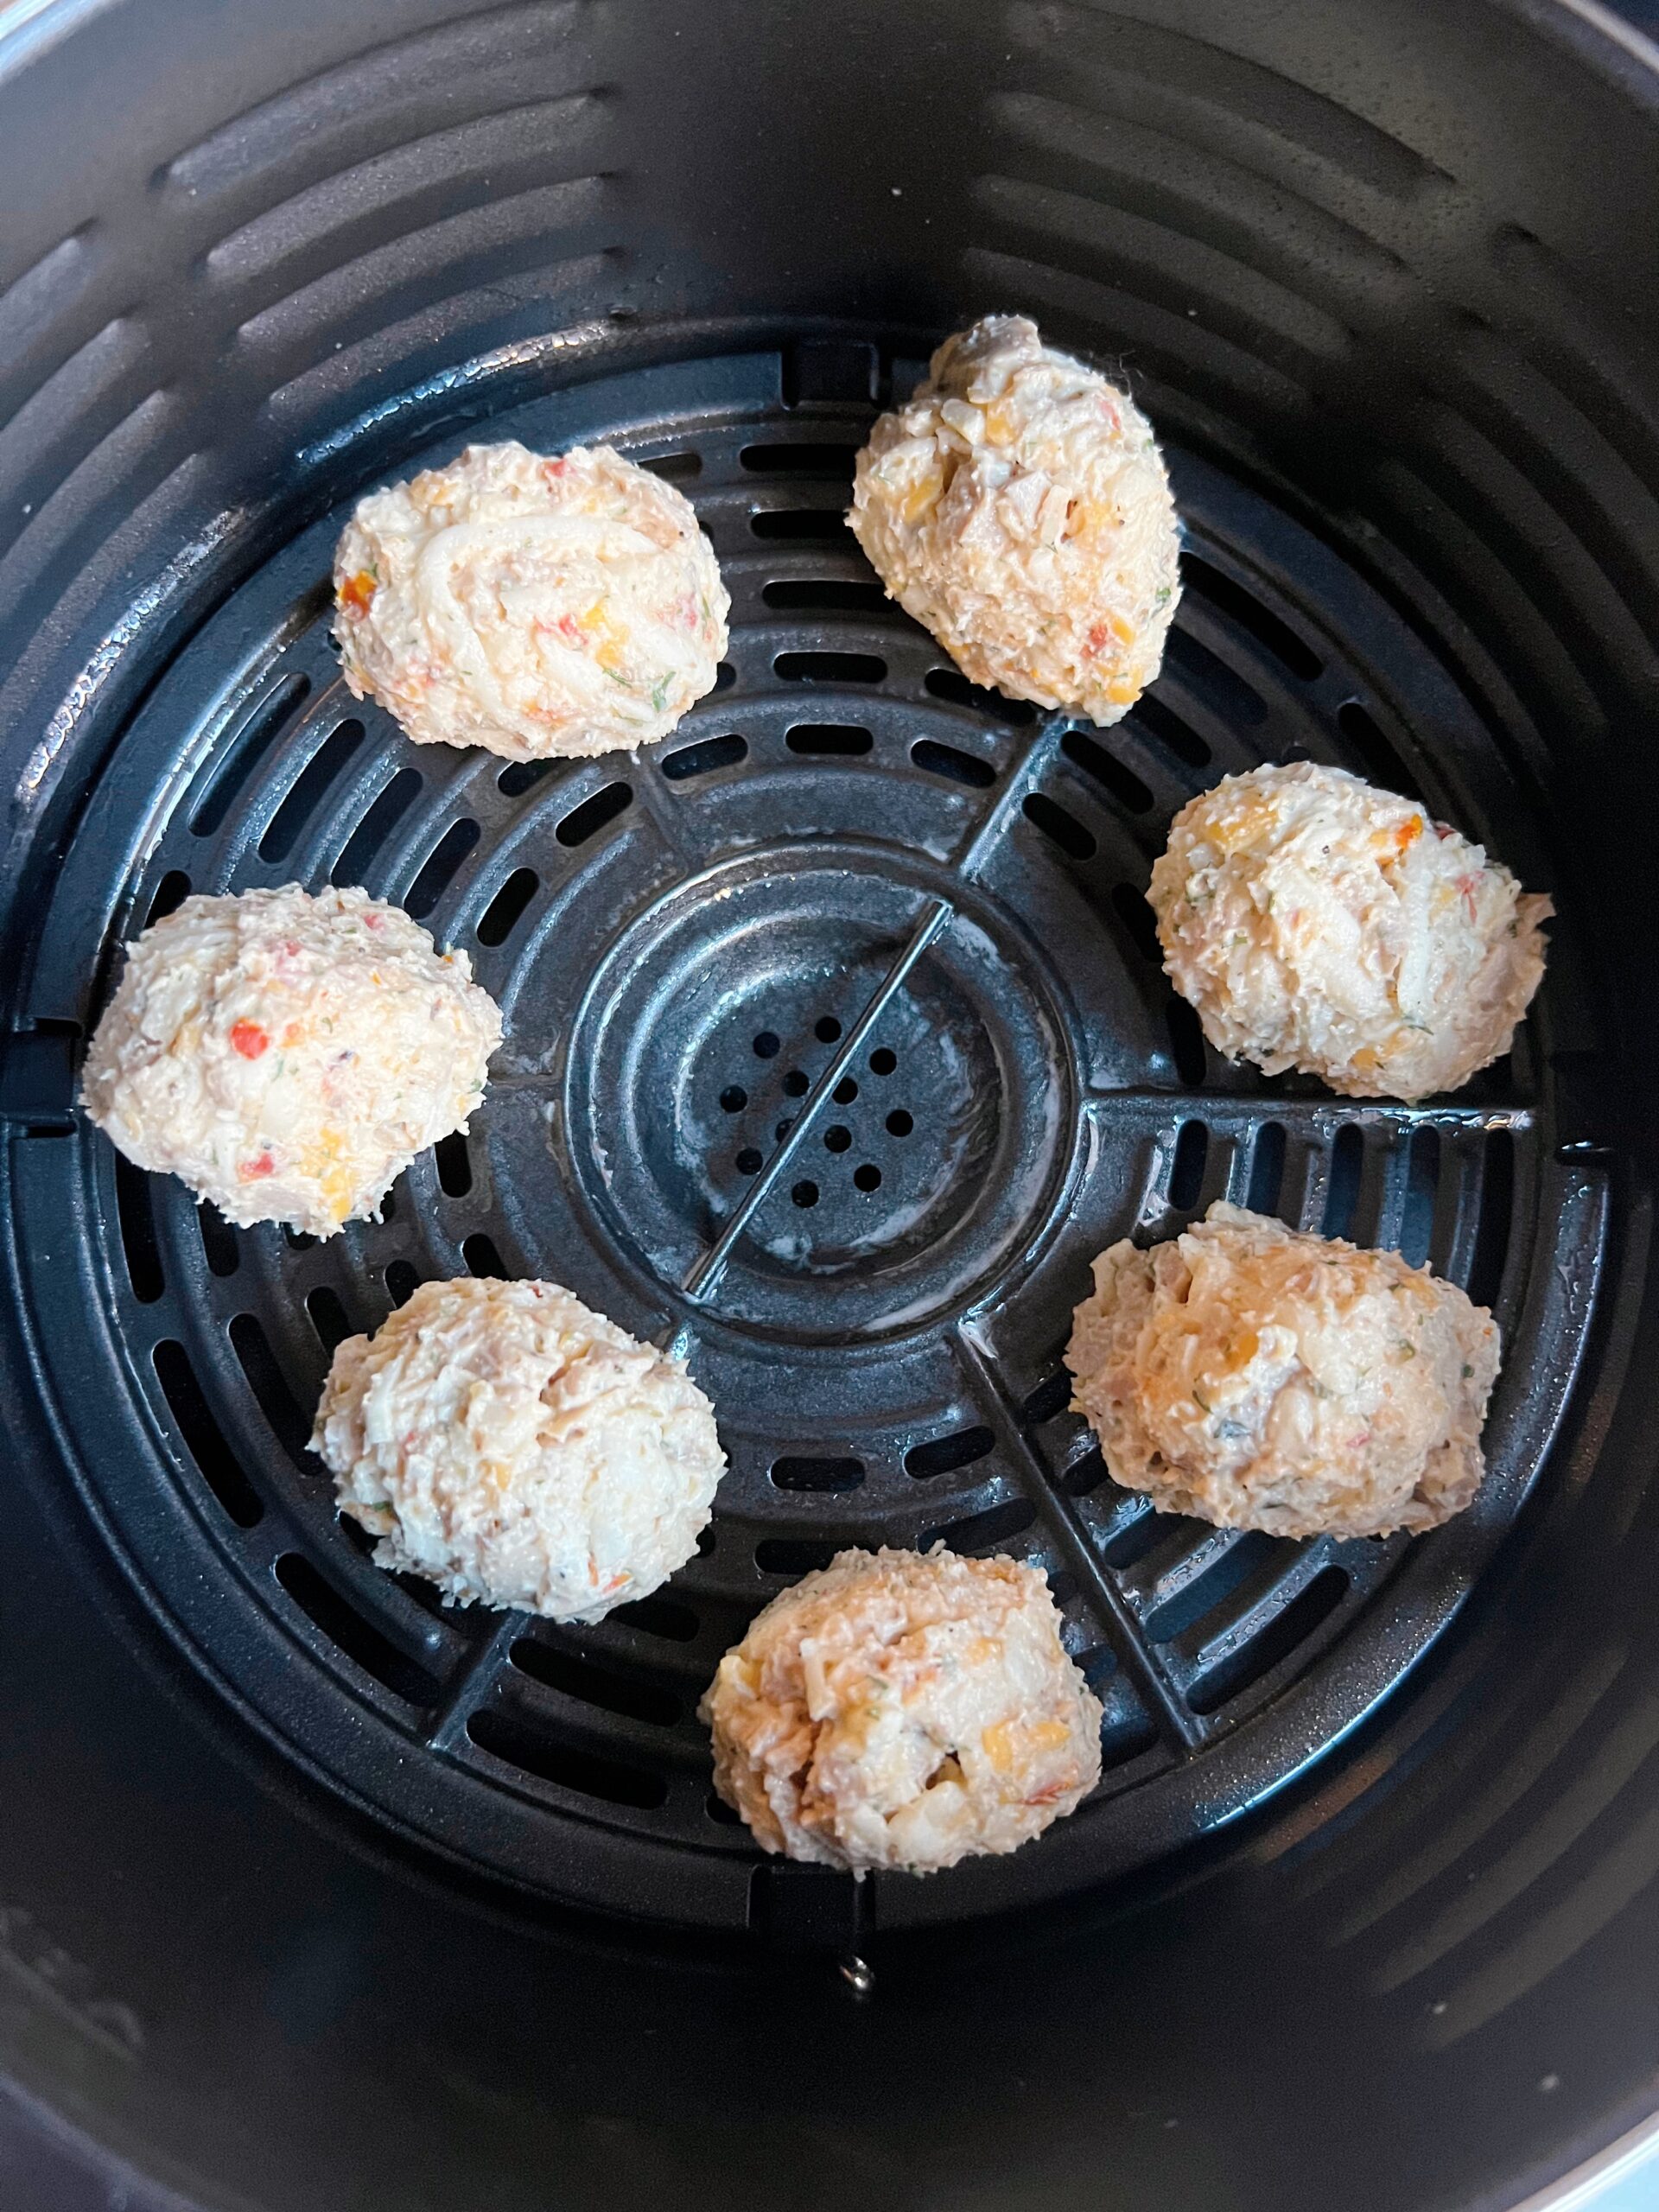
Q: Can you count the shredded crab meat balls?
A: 7